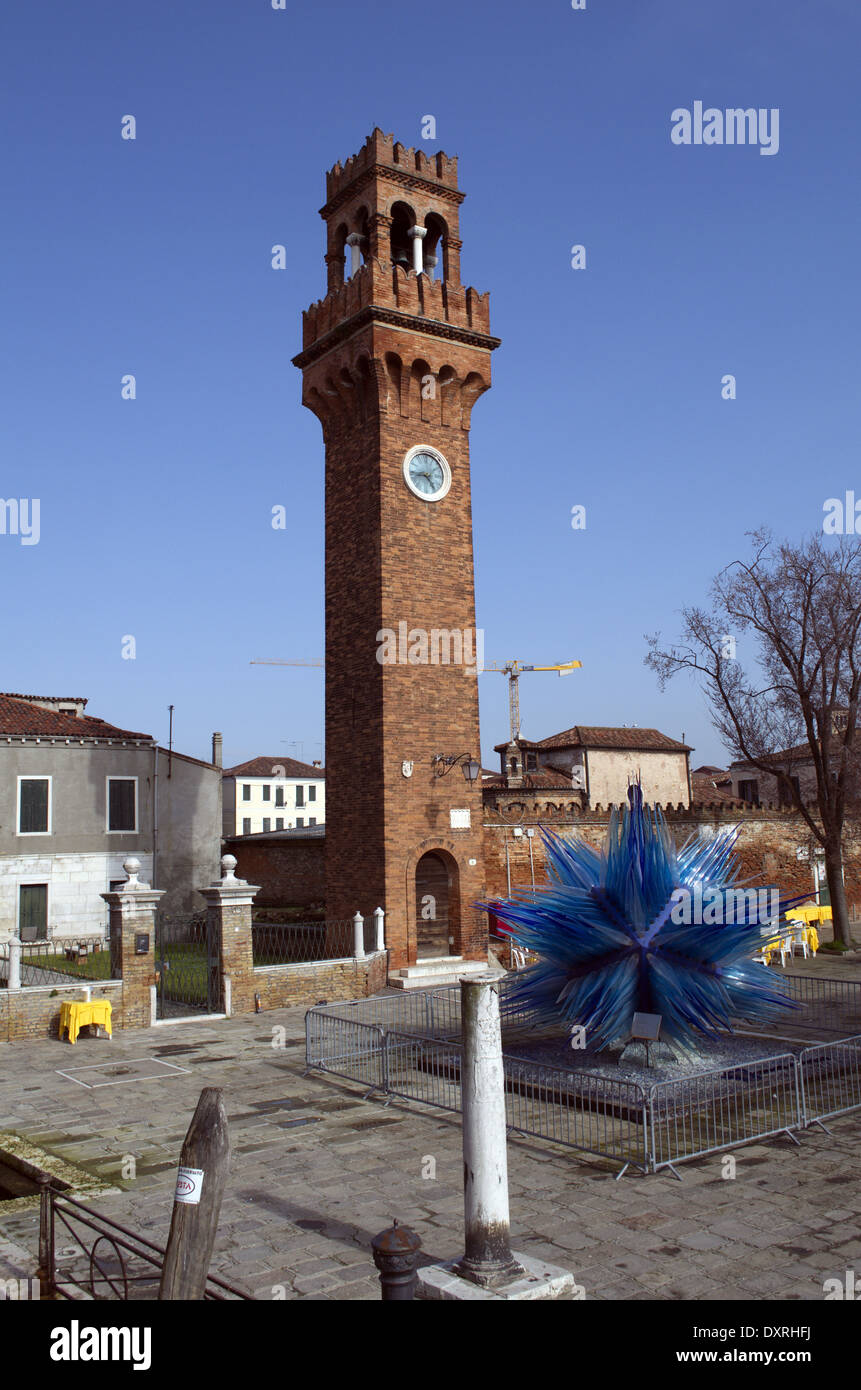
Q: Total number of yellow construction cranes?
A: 1